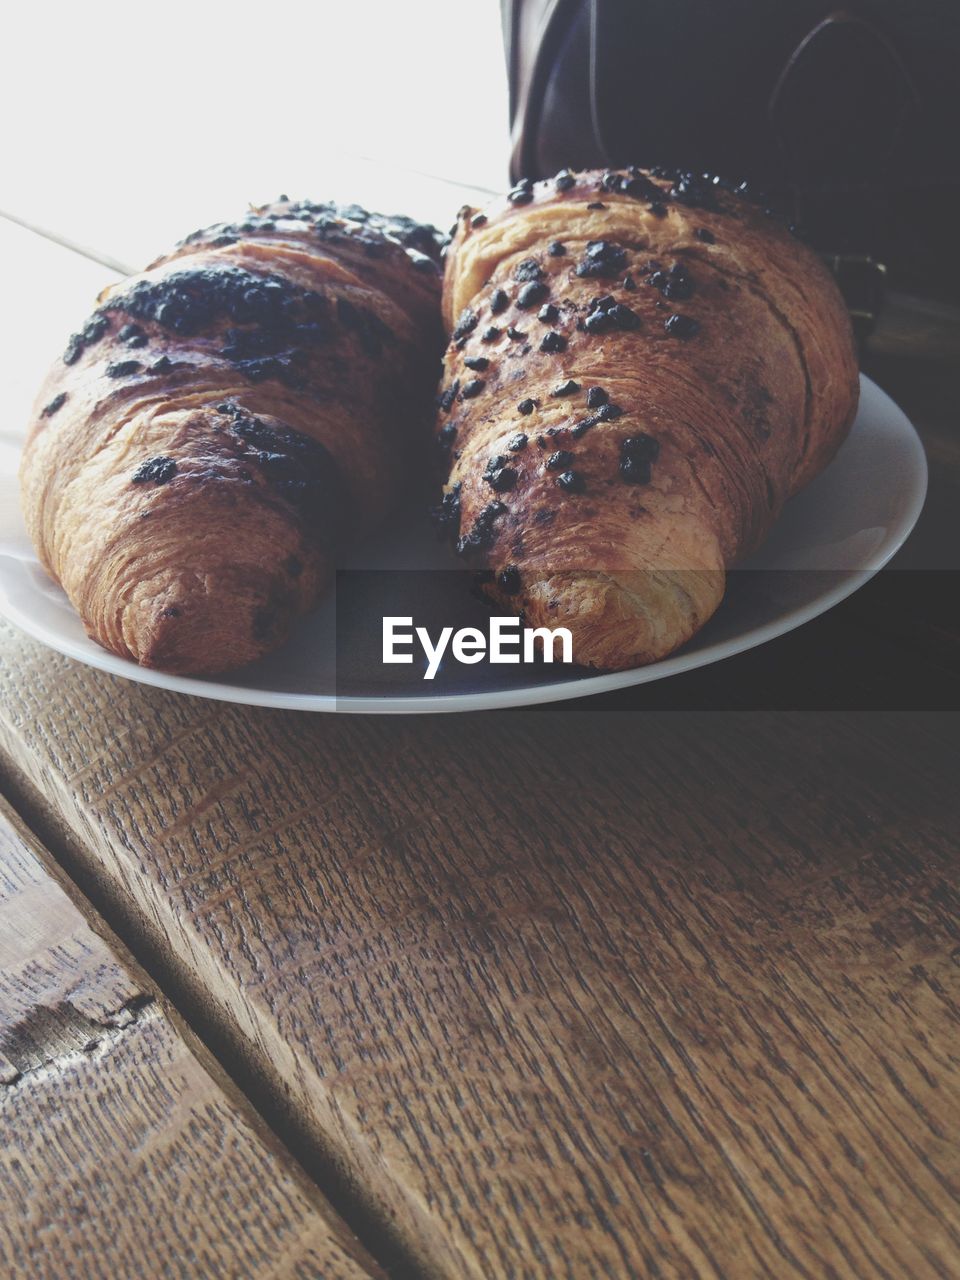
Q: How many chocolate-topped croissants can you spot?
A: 2